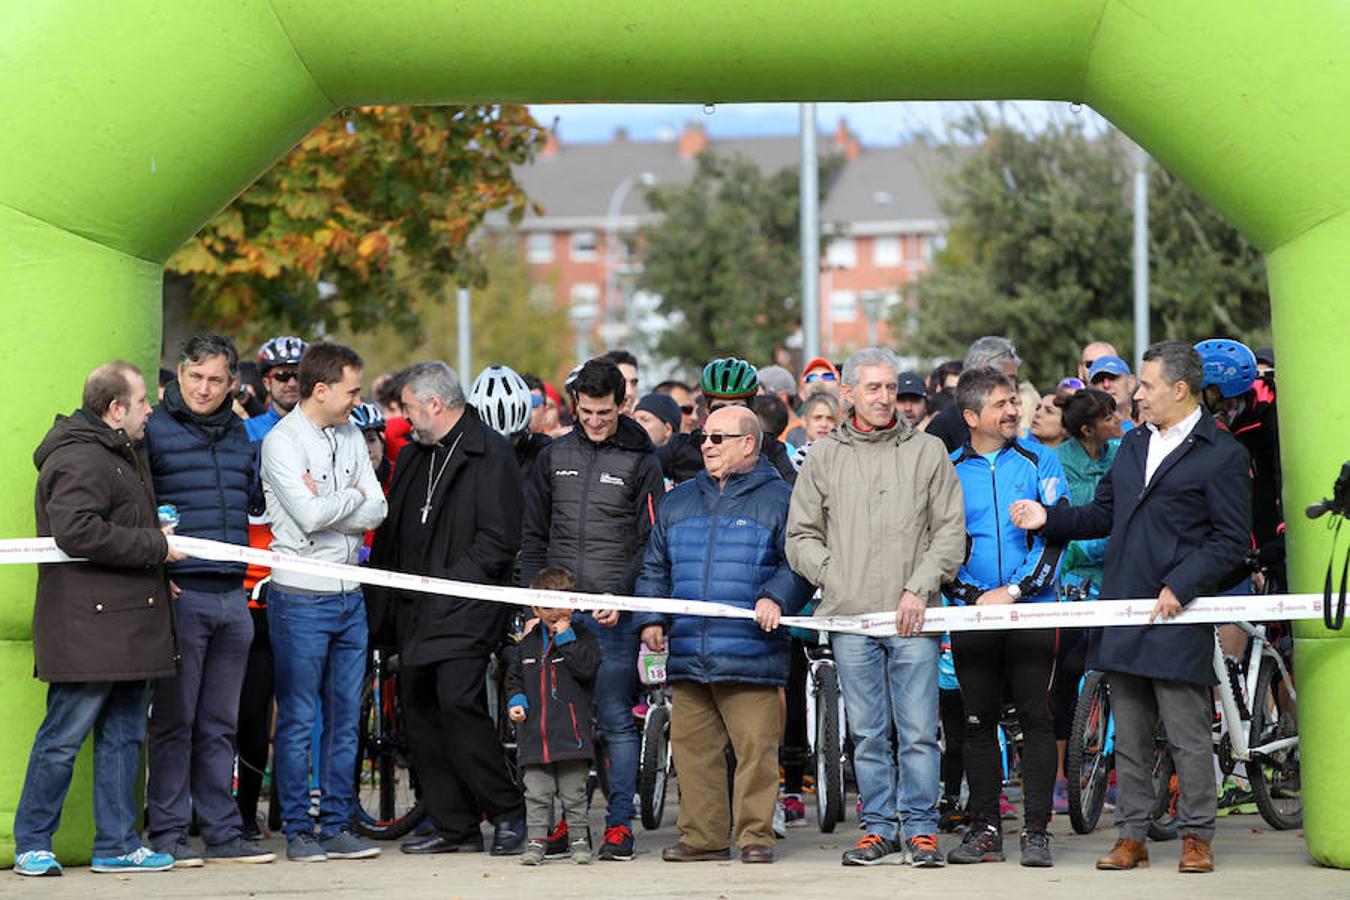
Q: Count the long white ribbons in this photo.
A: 1